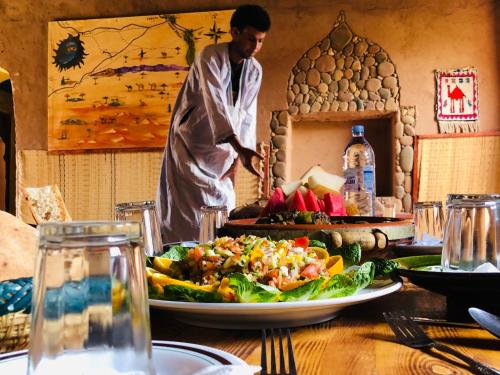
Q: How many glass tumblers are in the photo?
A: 5